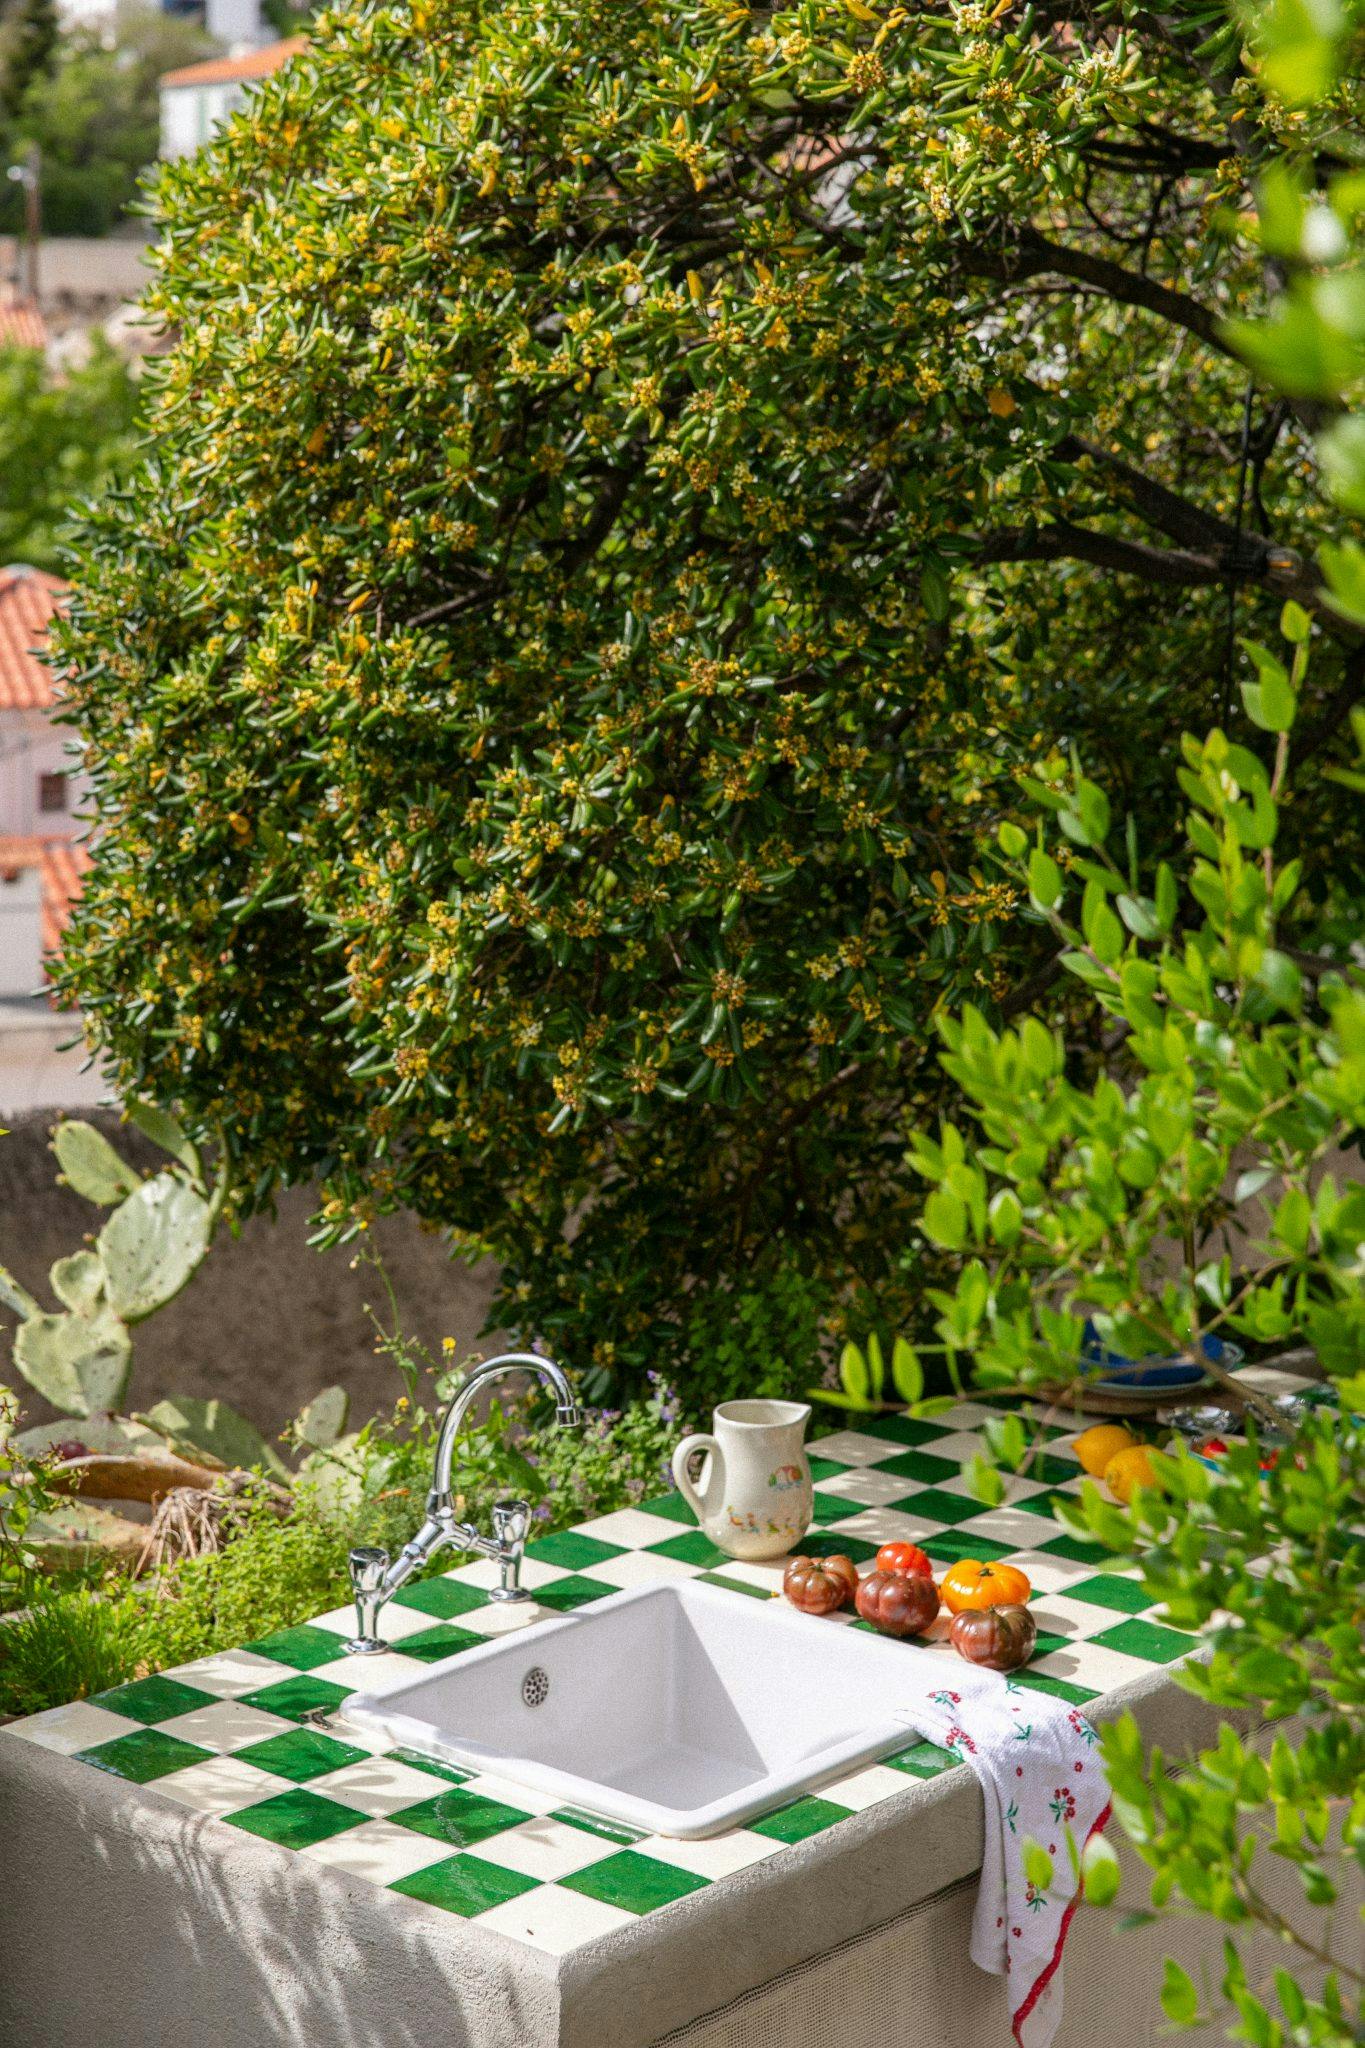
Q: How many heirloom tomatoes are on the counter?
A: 5